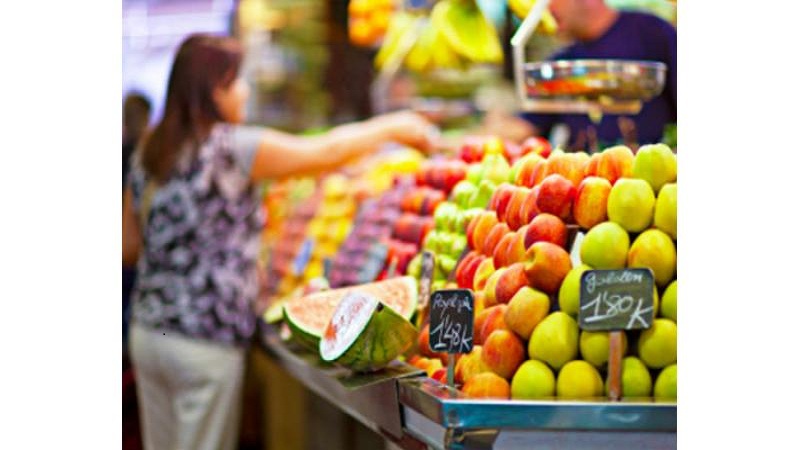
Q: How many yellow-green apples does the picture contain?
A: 15